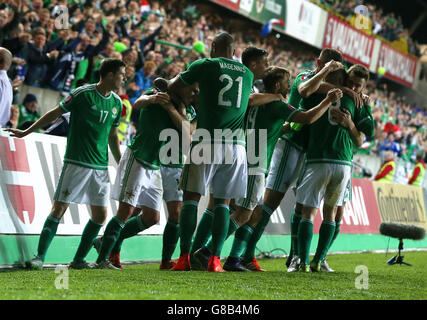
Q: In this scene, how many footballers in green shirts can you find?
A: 9